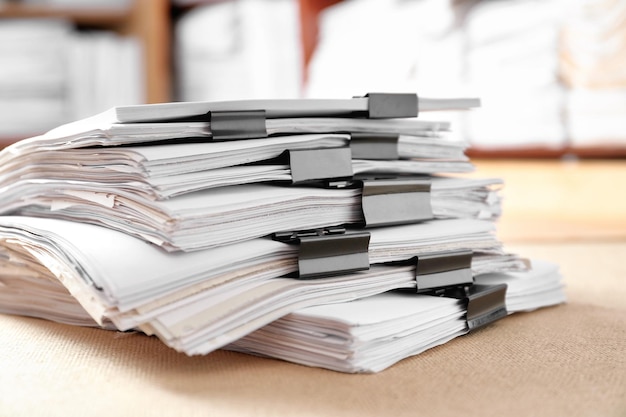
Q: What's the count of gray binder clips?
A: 8